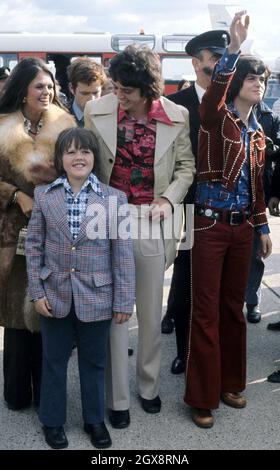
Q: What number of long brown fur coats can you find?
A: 1